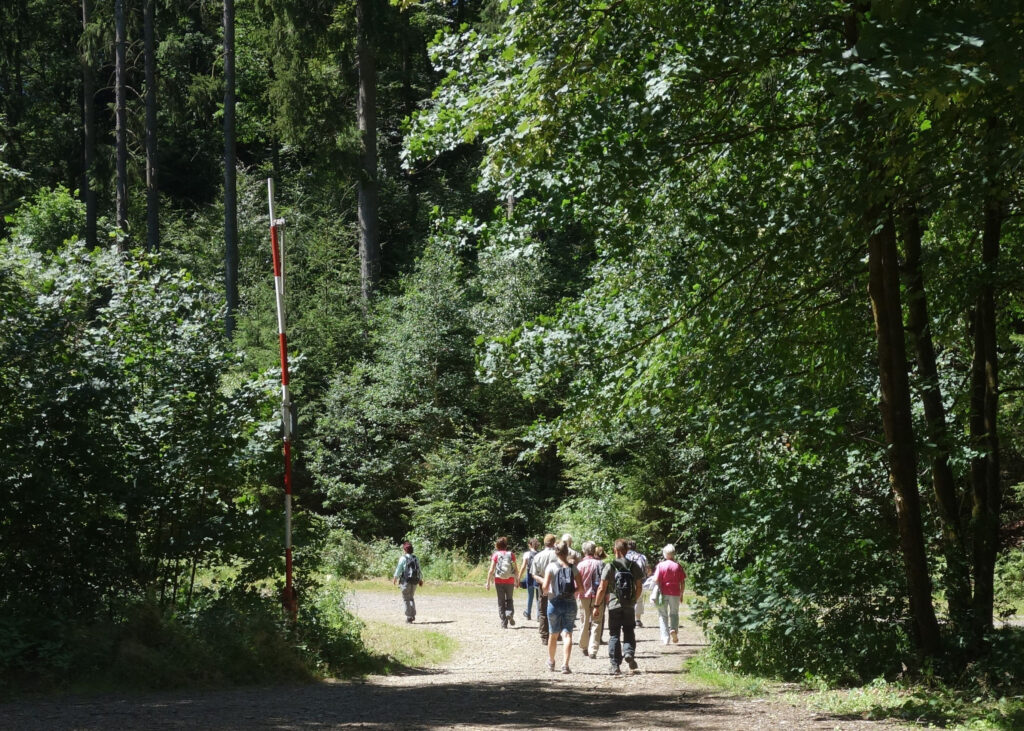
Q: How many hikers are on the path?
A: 11